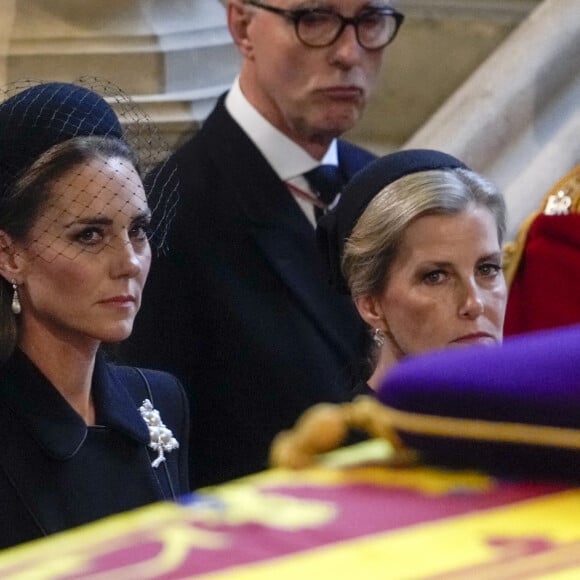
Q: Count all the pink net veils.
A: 0